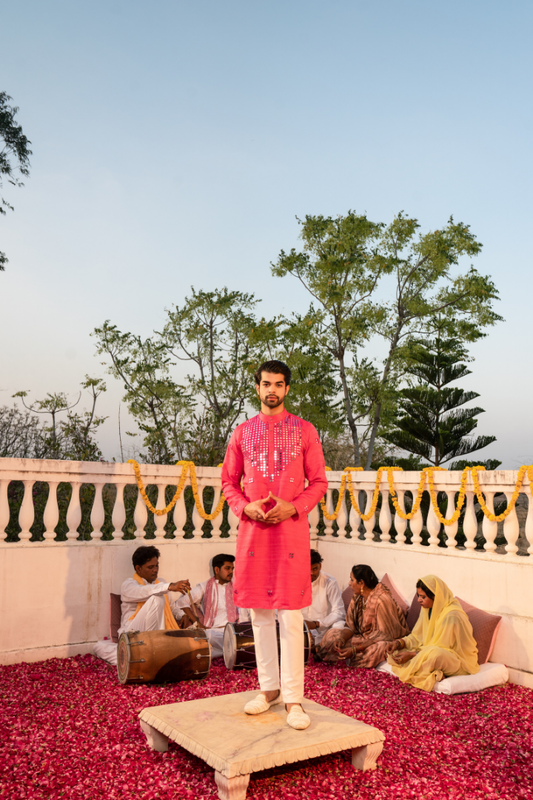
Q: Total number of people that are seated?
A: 5